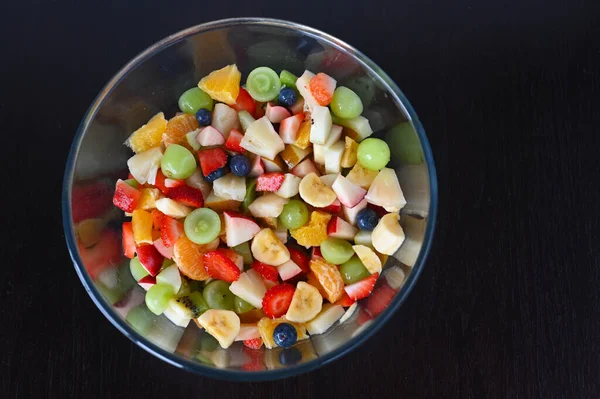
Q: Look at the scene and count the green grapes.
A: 13